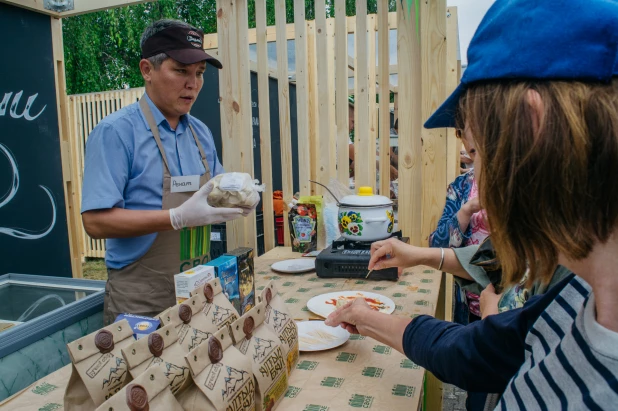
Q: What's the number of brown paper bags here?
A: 8